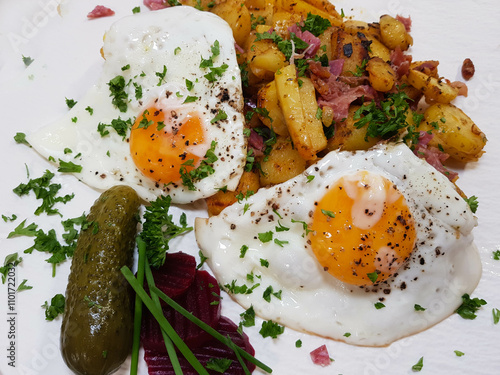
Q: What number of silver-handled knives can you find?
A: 0